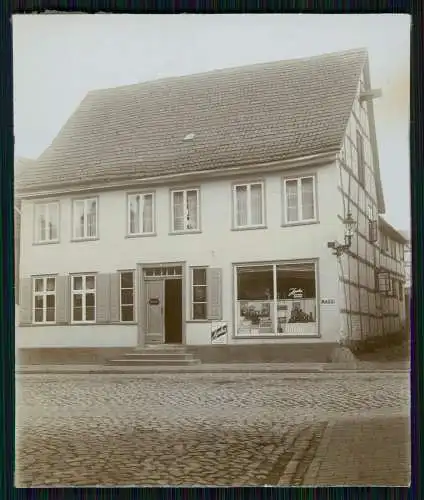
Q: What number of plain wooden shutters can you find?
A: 5